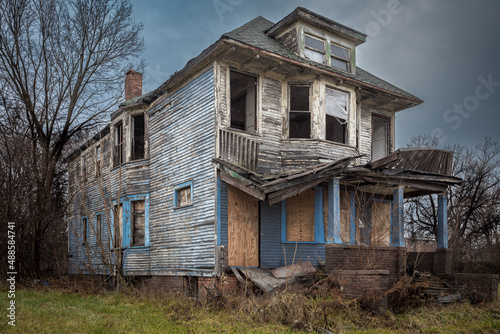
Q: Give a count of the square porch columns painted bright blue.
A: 3